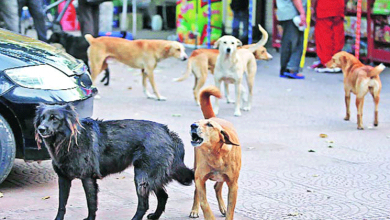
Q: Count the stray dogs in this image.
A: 7